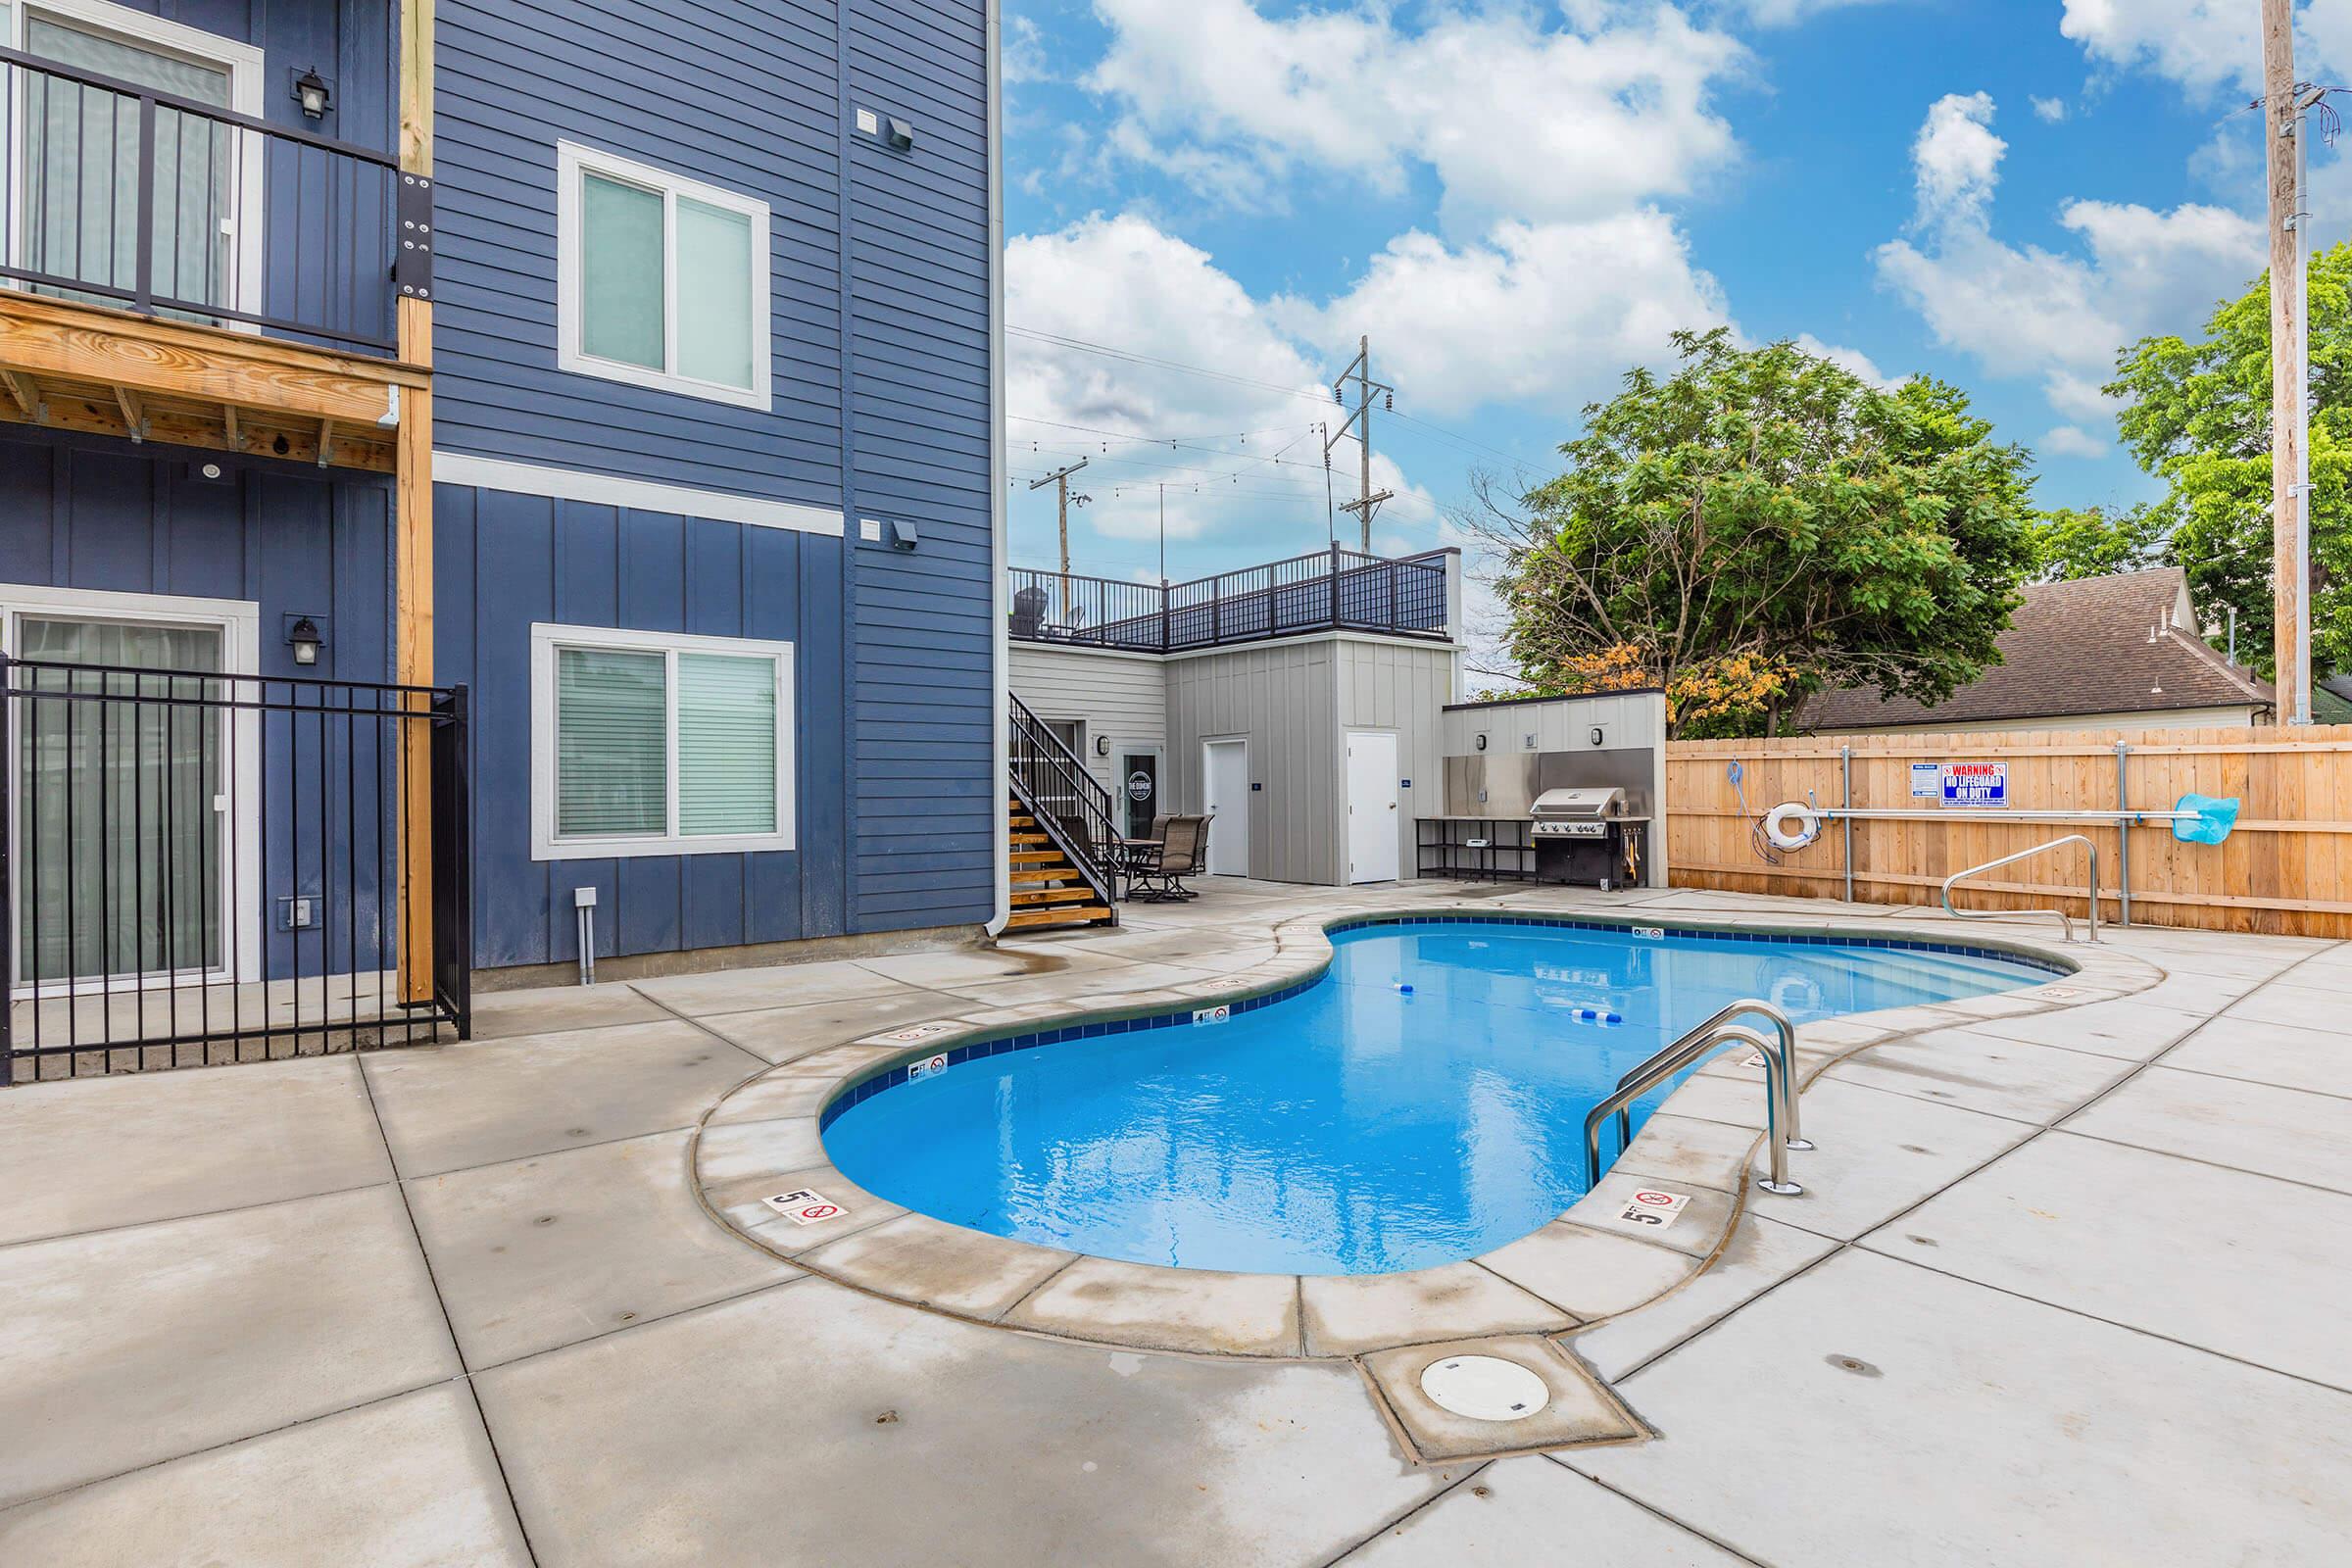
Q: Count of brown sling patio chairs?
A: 4